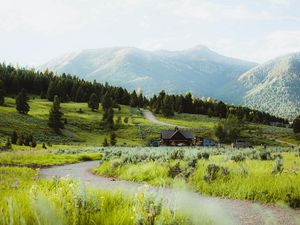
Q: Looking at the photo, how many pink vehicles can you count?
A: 0